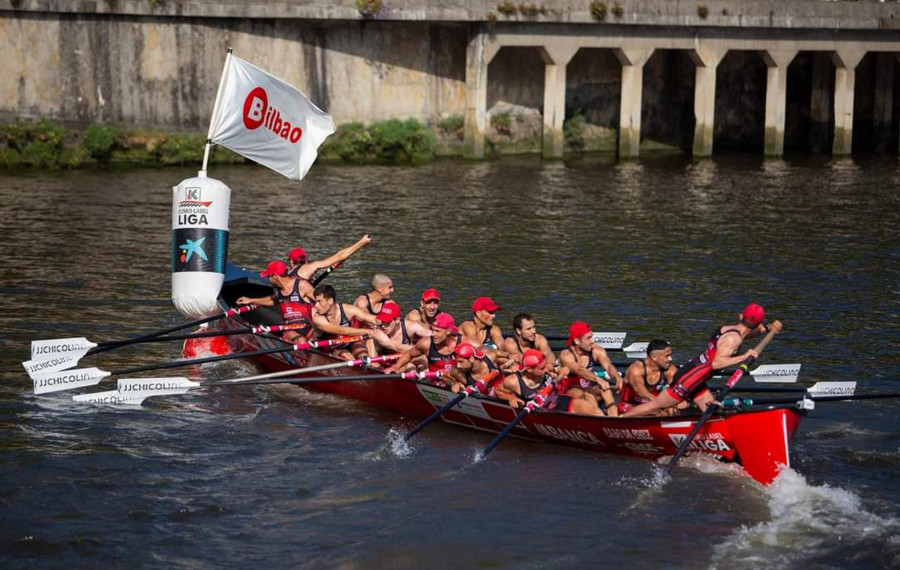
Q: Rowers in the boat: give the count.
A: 14